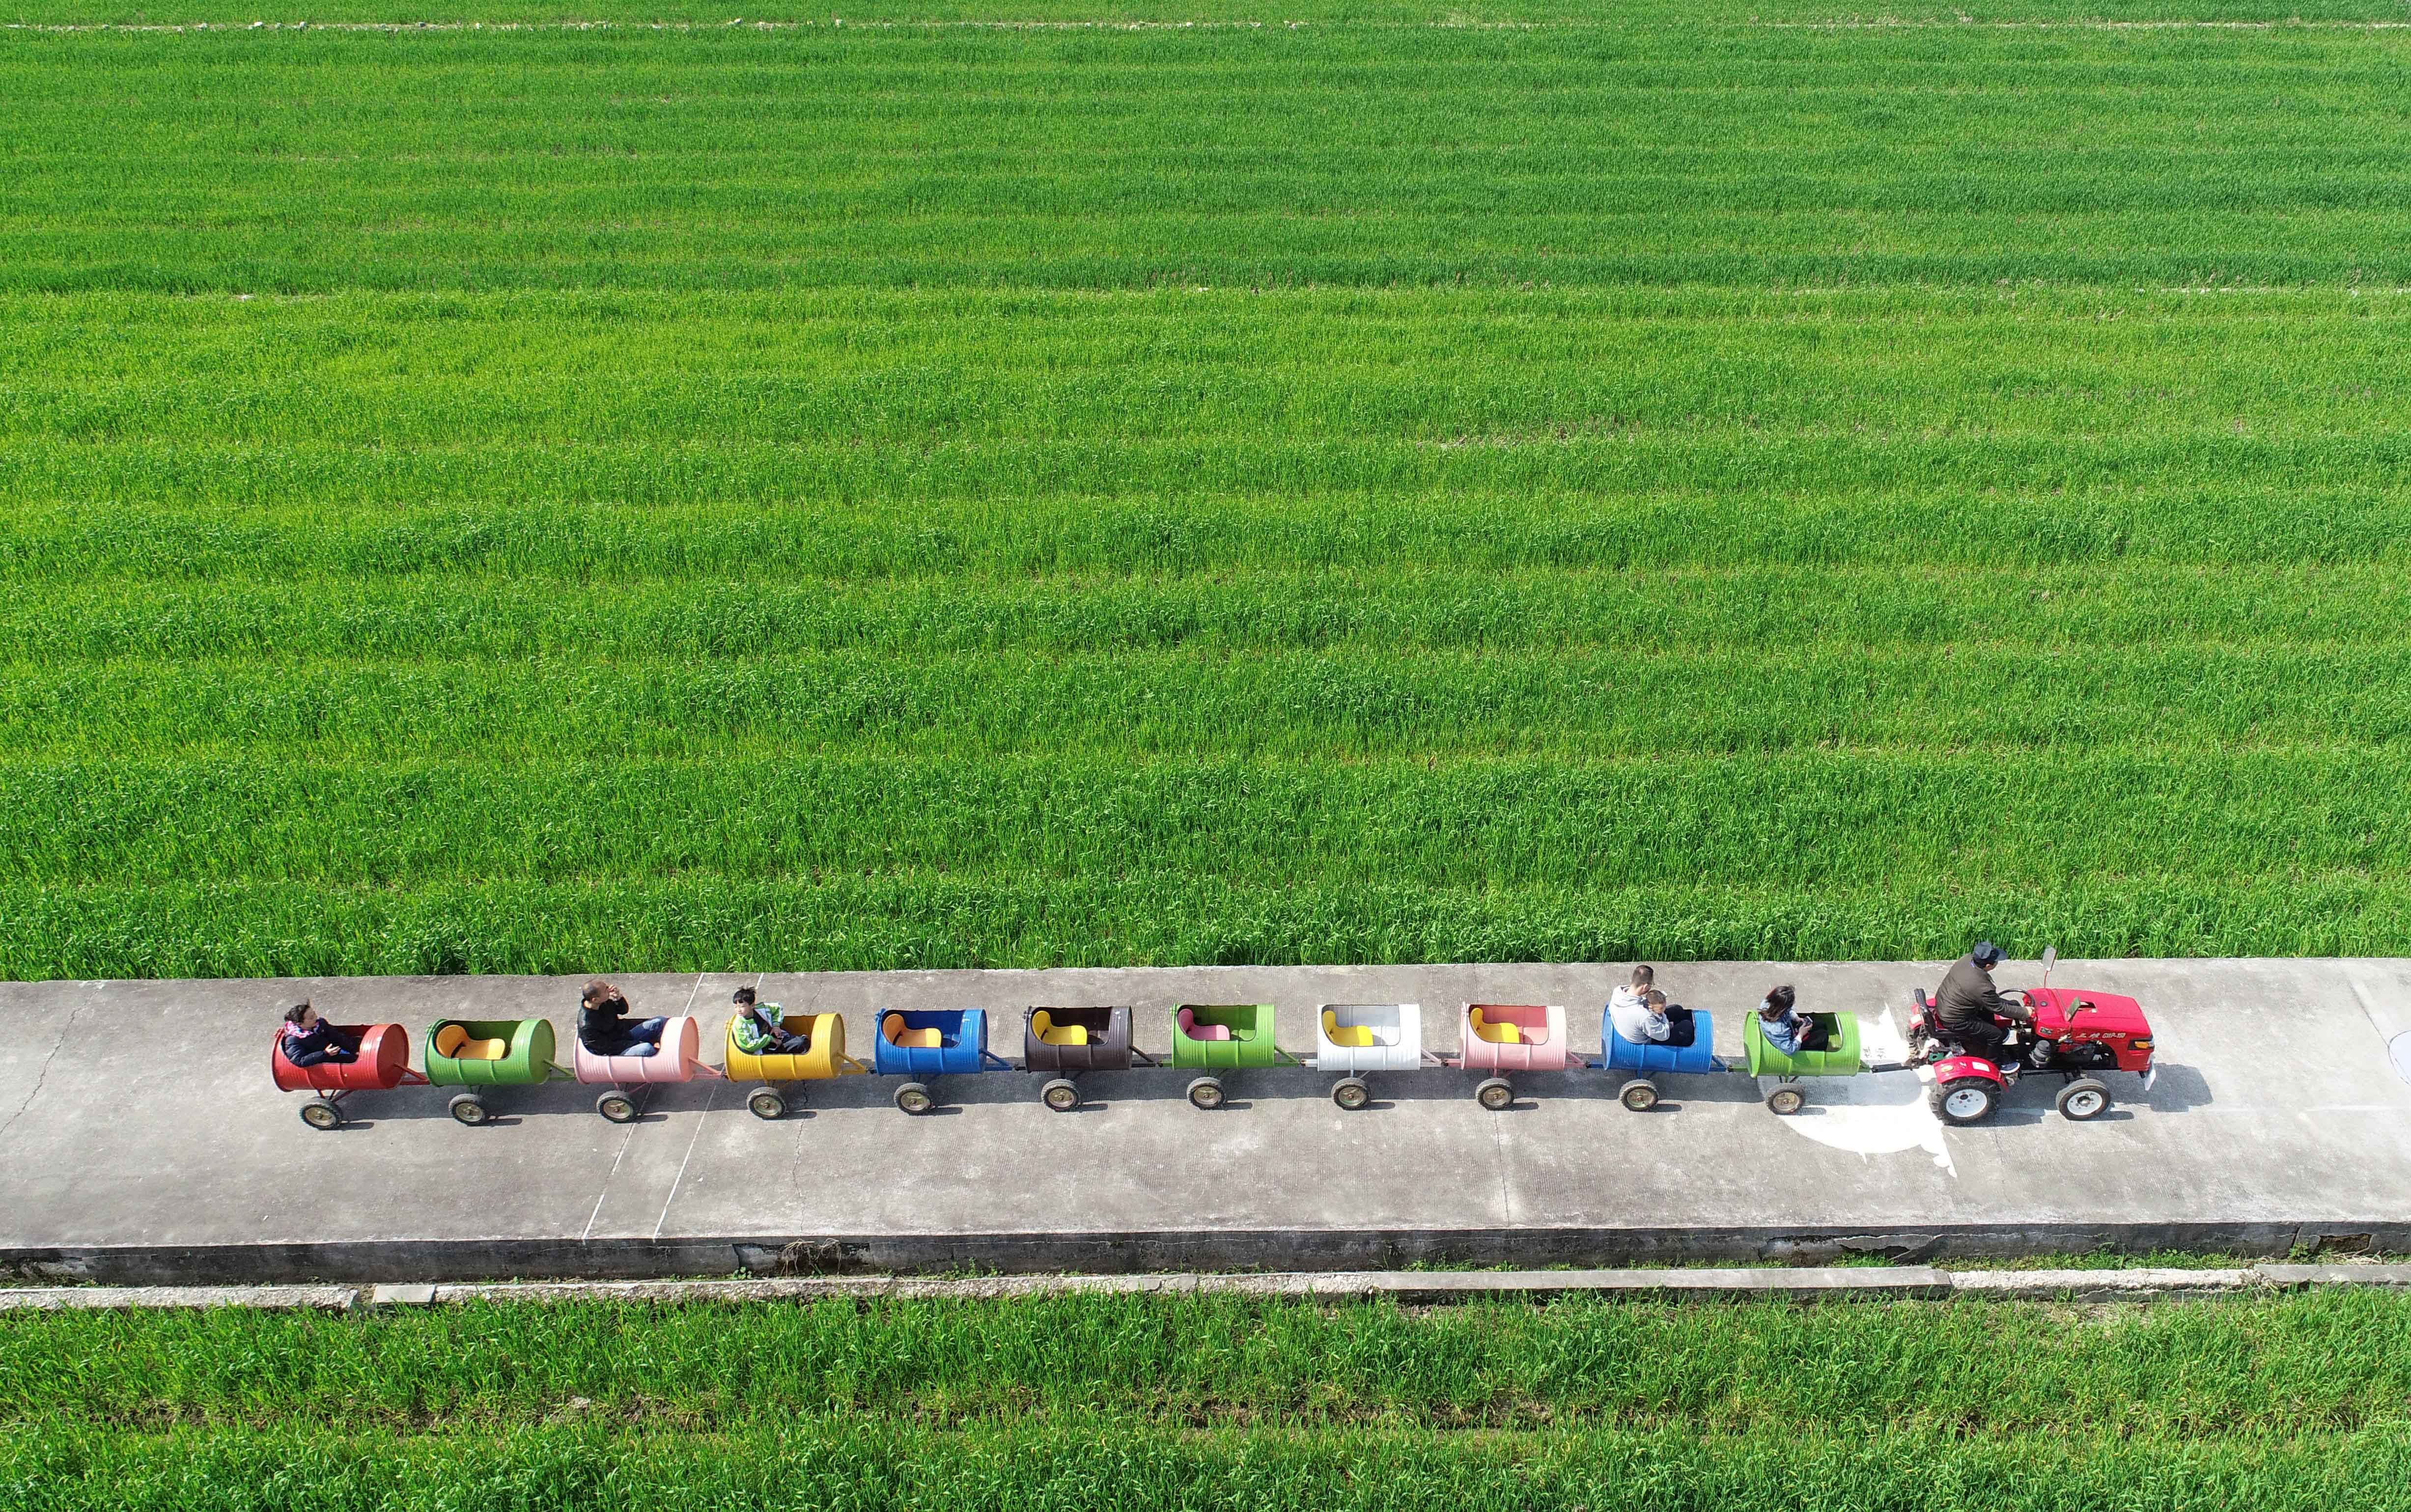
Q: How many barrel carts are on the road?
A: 11